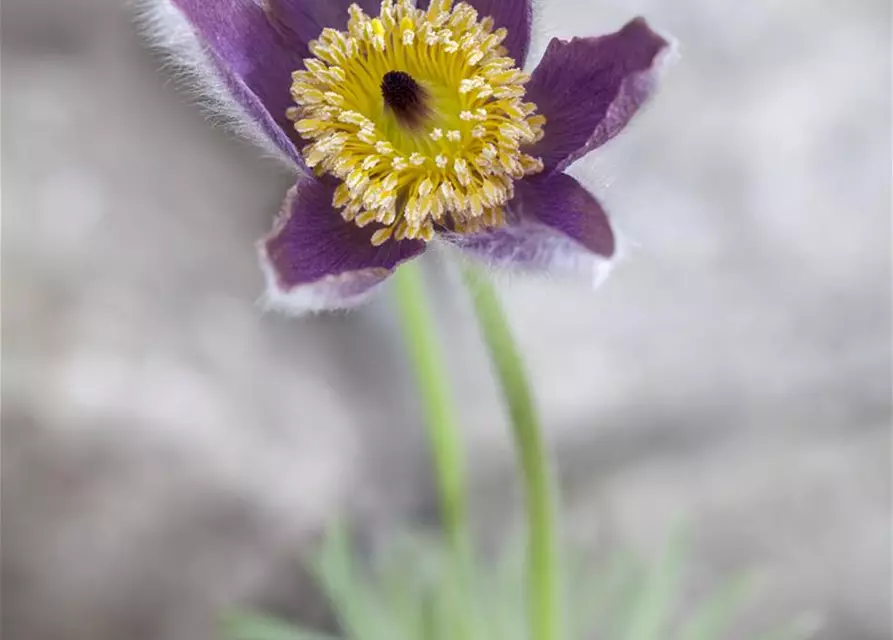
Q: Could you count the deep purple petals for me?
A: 6